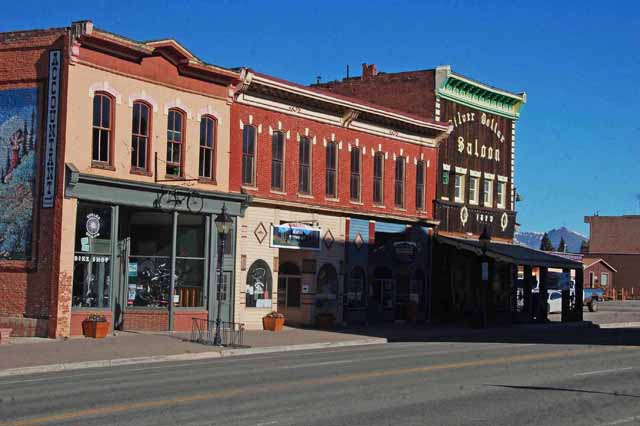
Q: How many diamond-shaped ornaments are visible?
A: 3